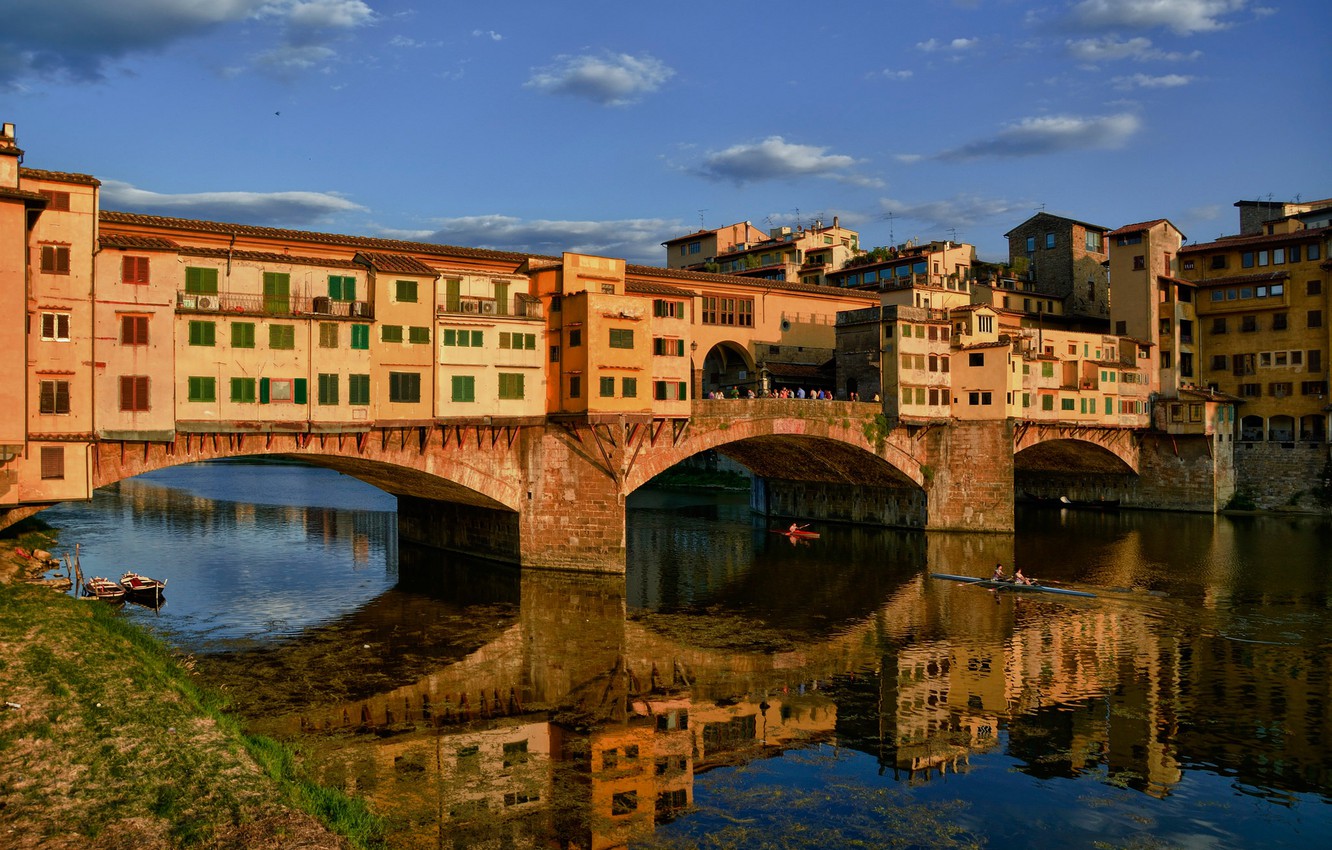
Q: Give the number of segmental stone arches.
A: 3